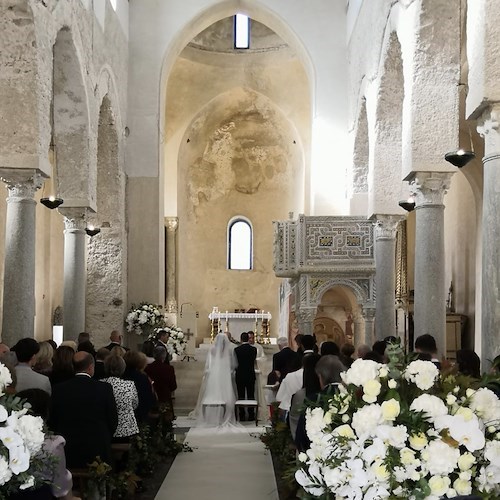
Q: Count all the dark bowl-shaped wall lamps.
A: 4